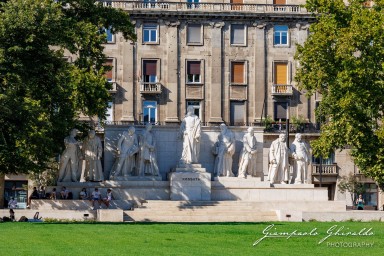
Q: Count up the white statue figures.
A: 9